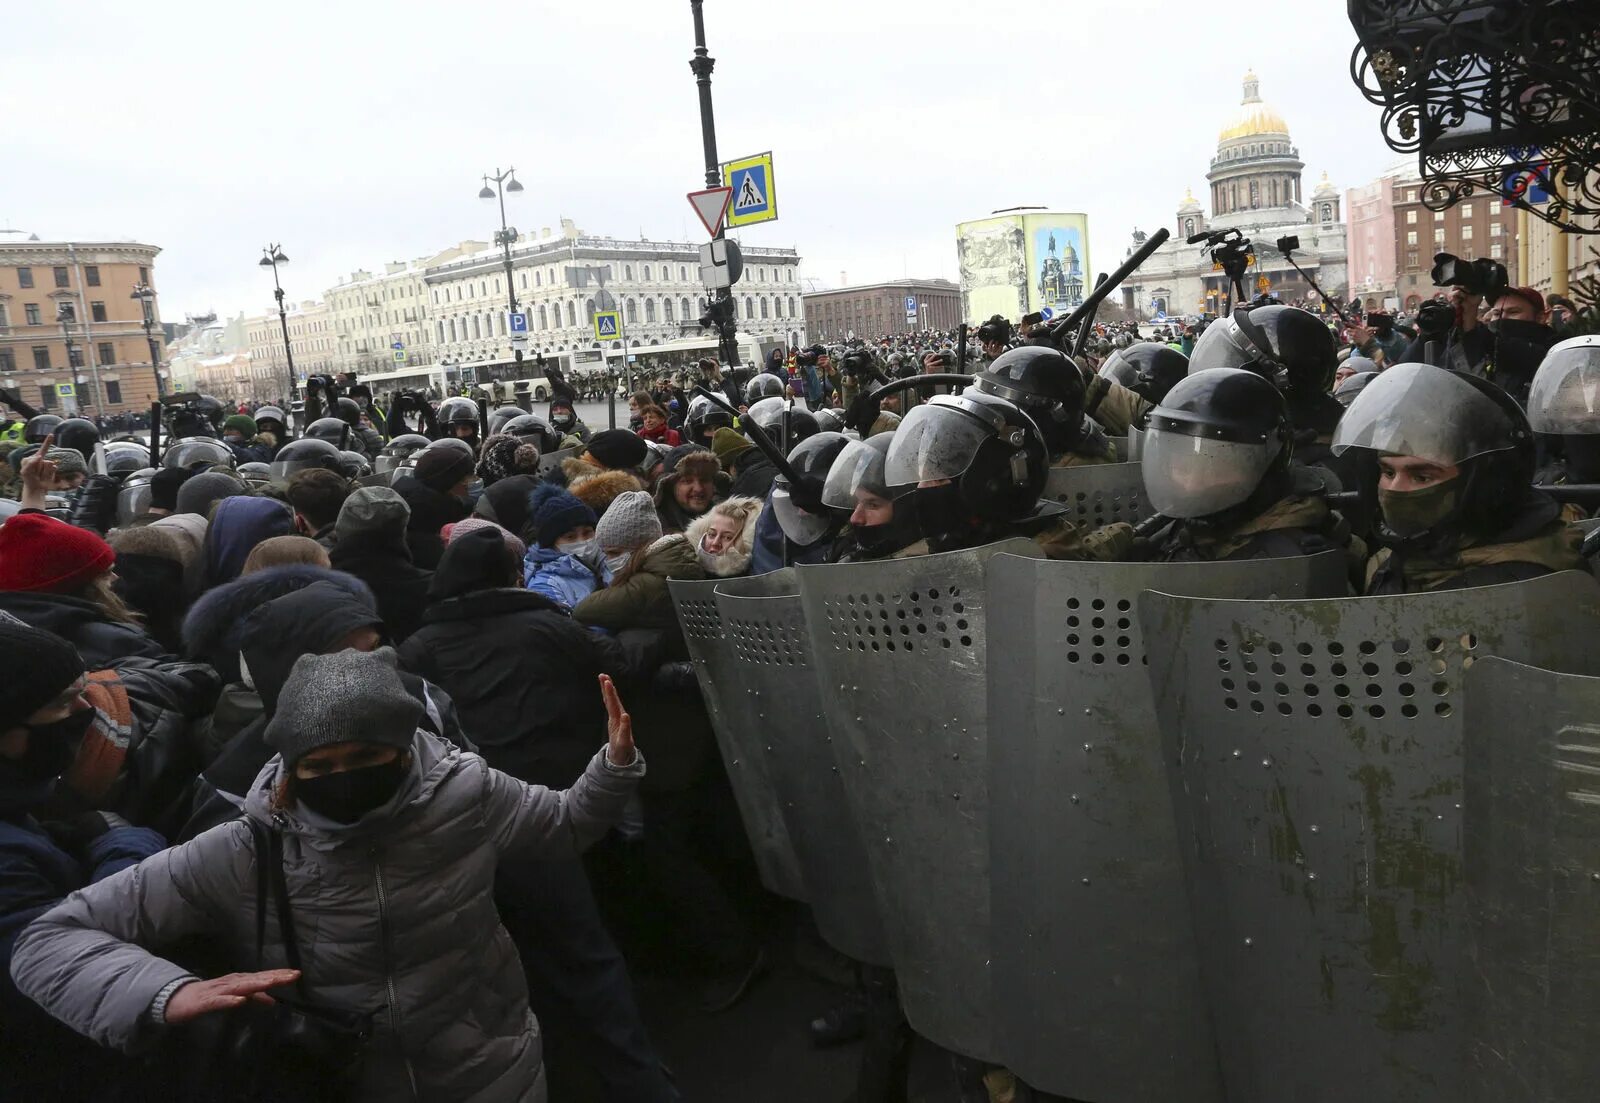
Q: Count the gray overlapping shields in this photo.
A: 6